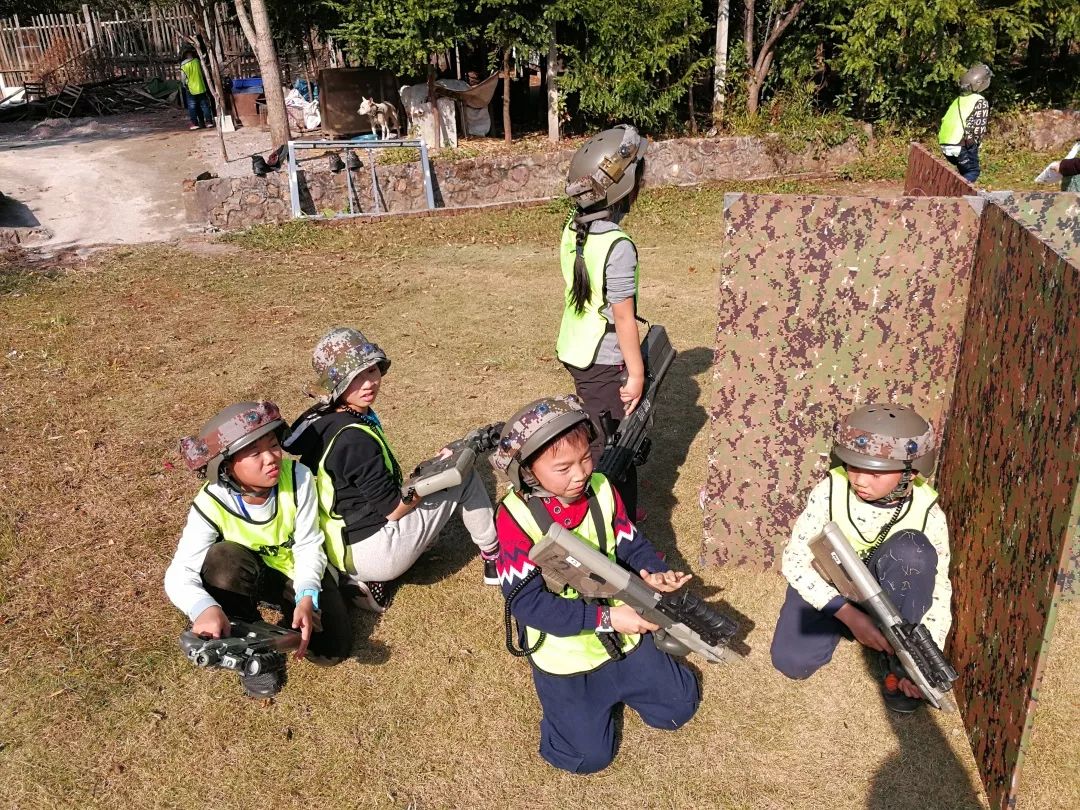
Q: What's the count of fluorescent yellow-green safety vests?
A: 7